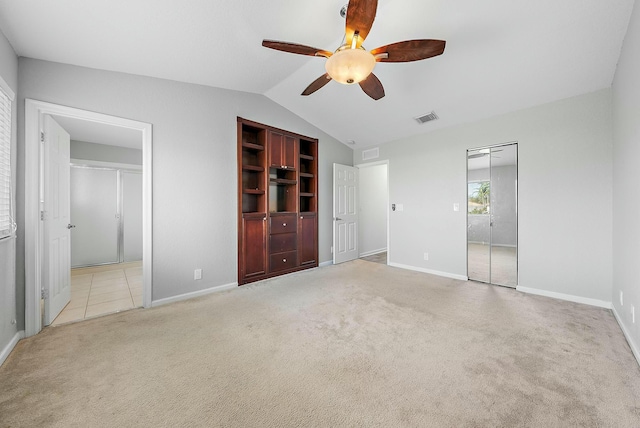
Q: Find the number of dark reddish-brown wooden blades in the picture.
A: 5